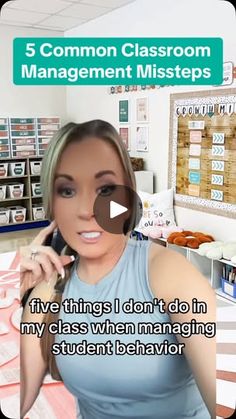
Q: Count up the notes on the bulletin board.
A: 11